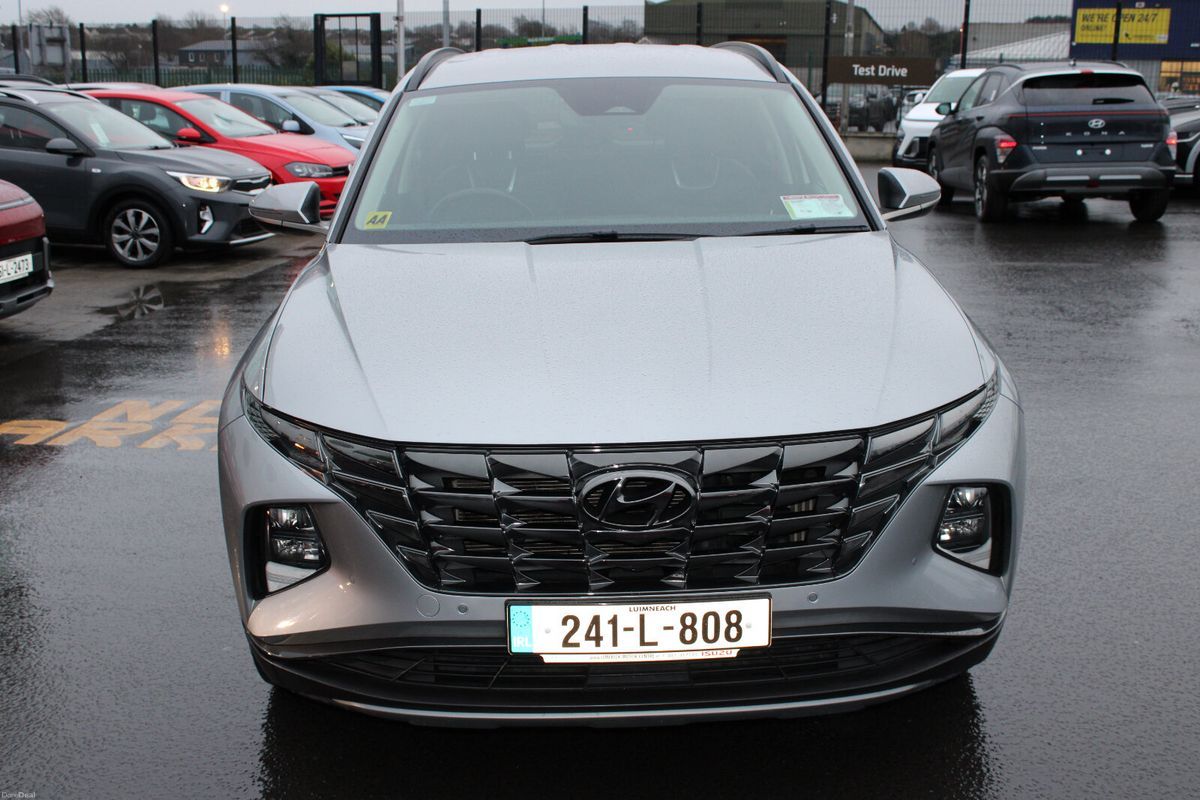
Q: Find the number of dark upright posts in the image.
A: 12